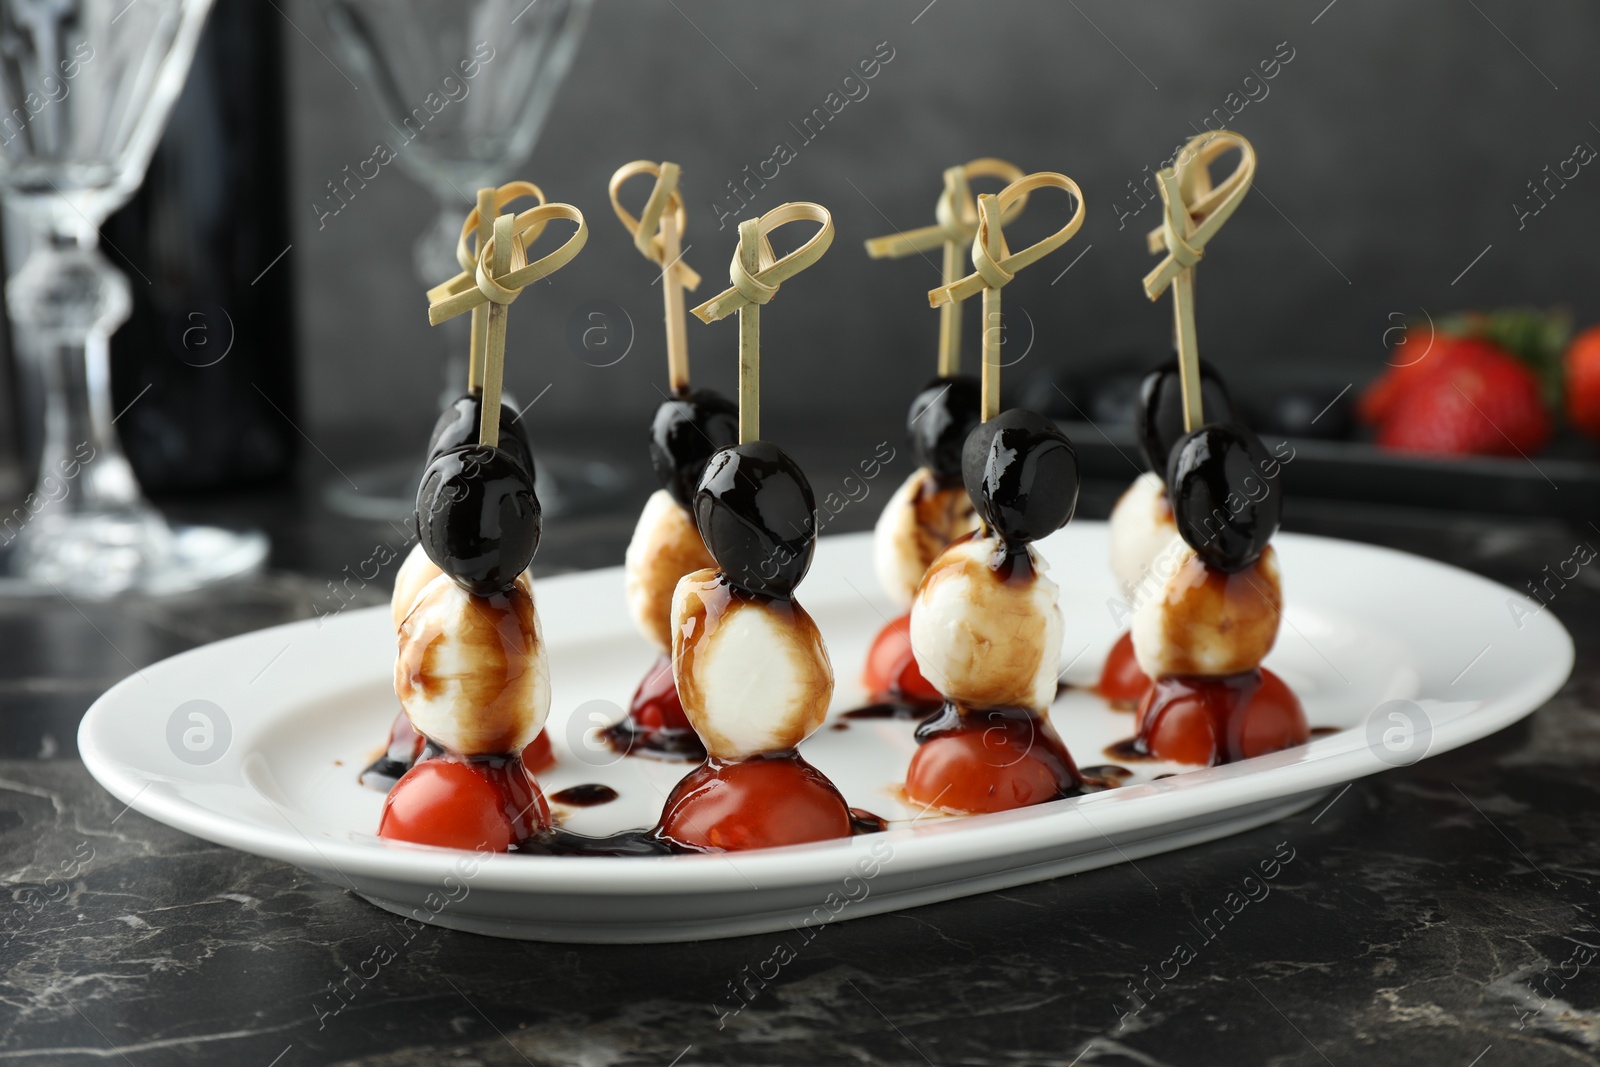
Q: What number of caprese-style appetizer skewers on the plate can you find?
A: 8